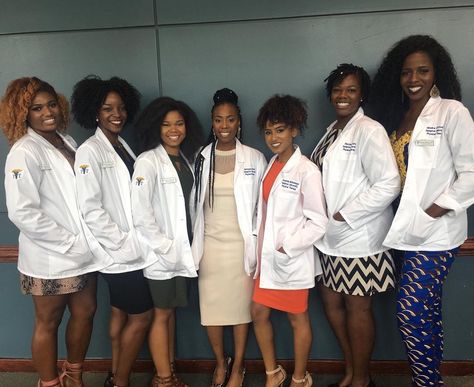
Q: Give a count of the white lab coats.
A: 7